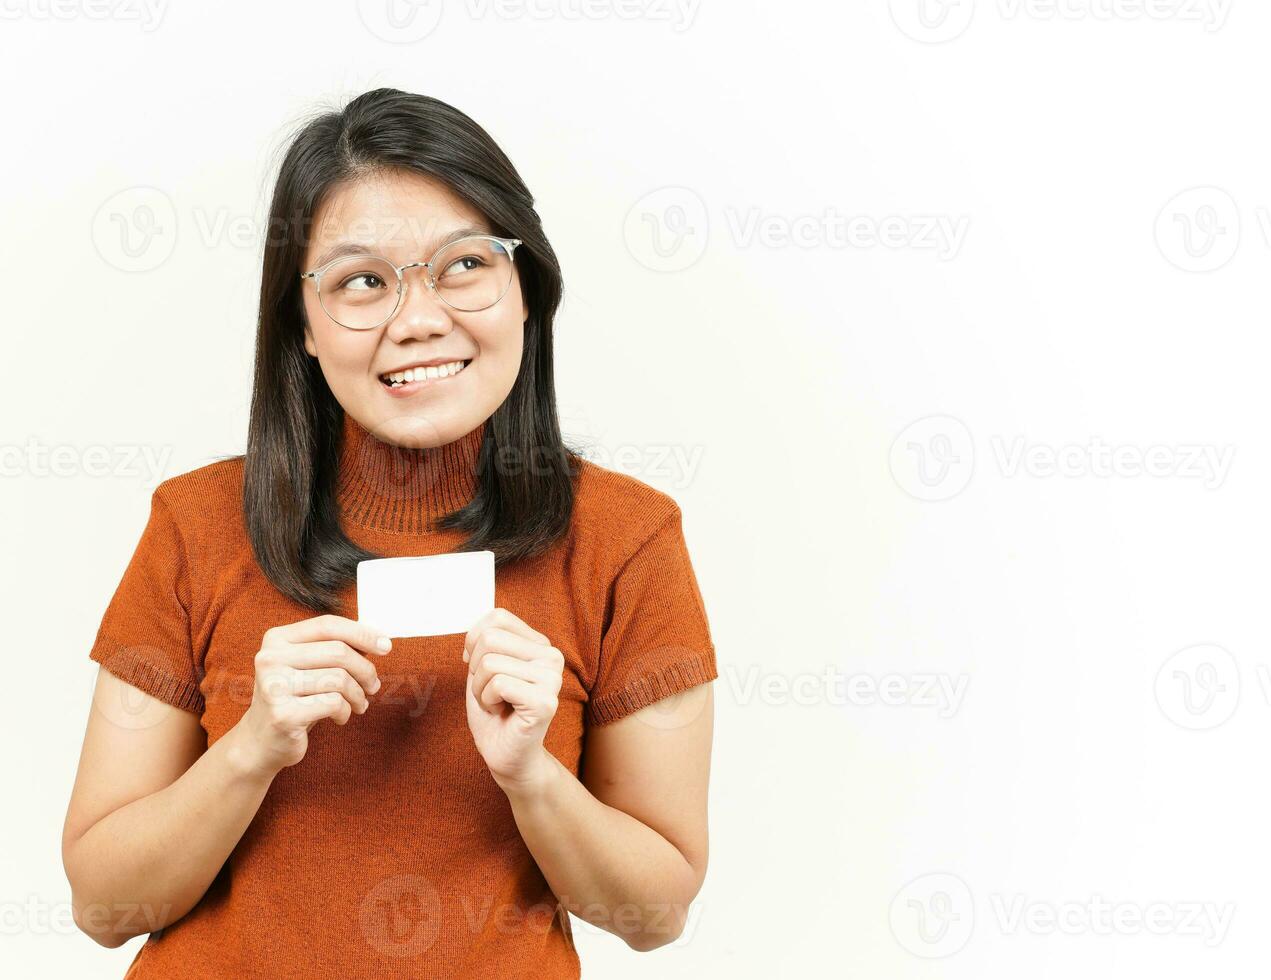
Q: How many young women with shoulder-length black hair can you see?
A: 1